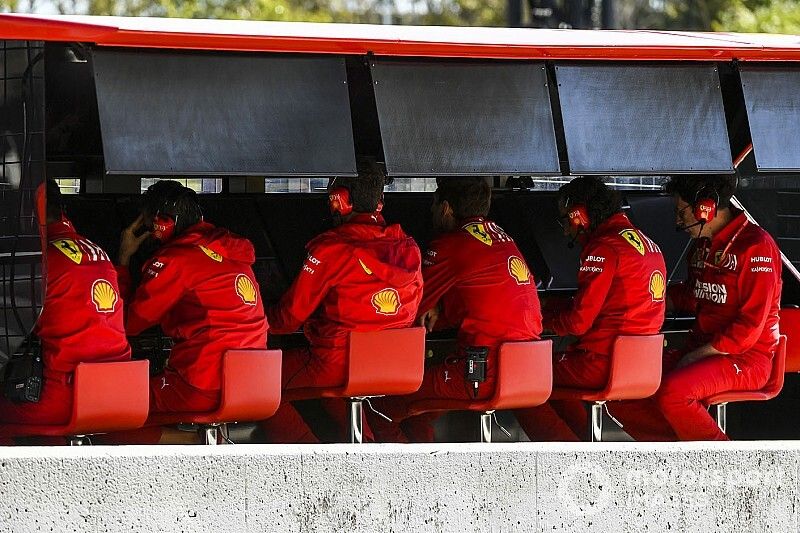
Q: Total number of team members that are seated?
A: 6